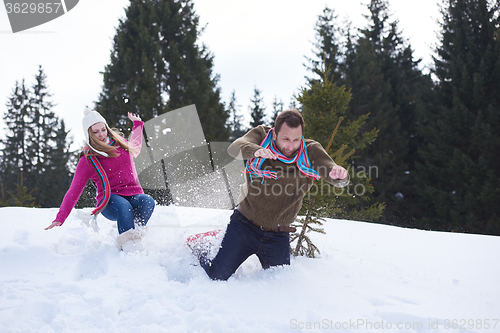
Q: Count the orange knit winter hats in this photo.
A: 0